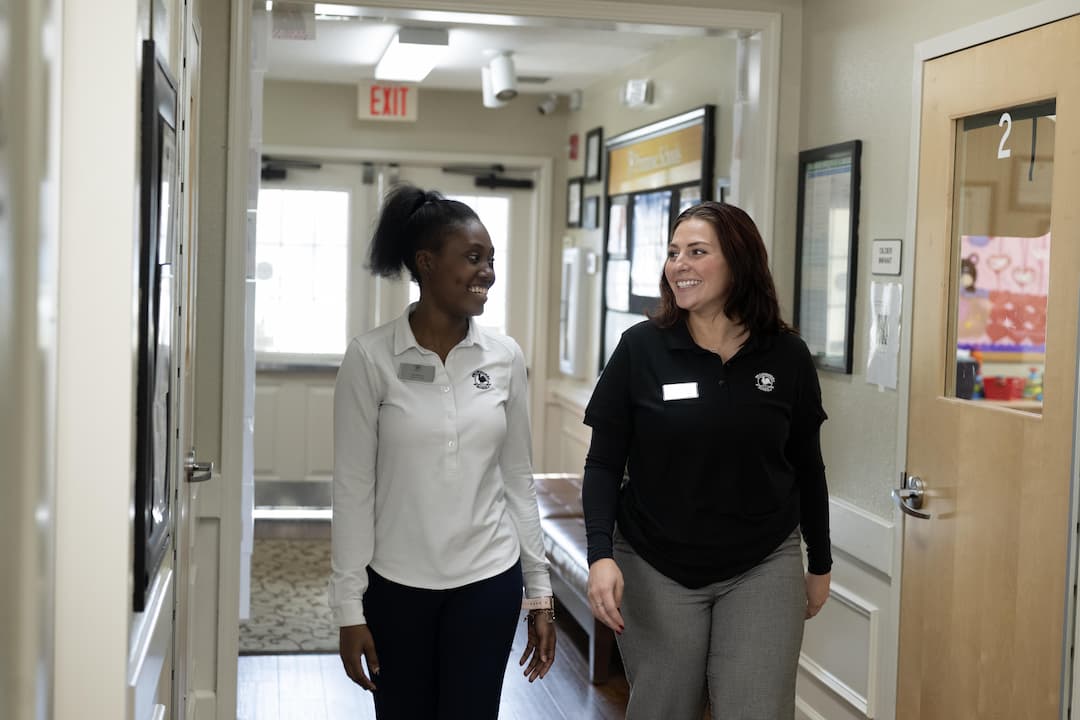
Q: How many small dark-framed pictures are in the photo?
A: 3